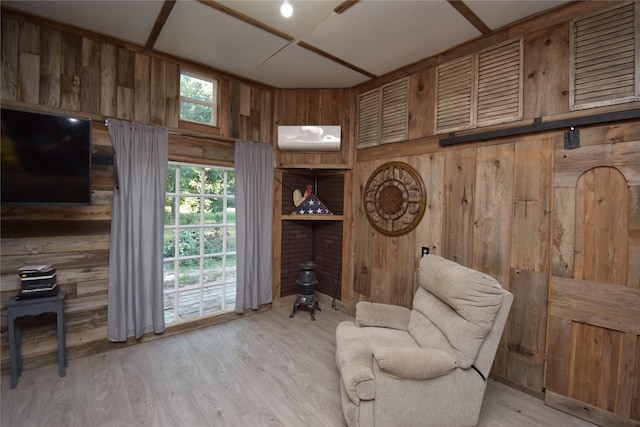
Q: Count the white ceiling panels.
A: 6